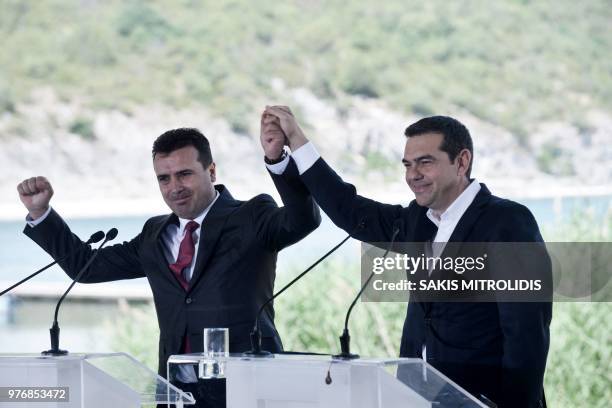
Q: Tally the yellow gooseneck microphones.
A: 0